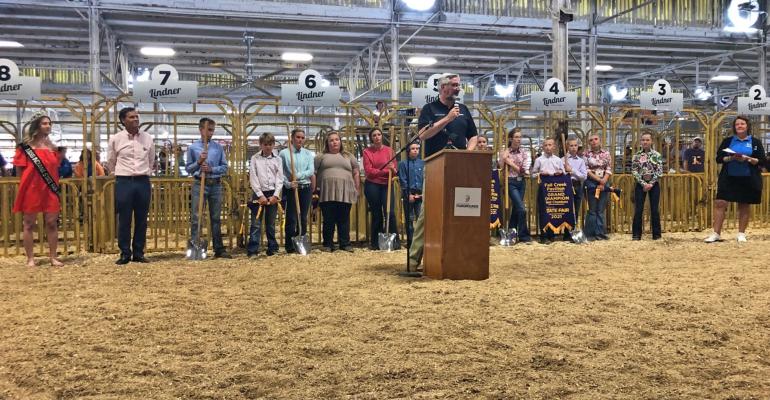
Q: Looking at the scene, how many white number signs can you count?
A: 7